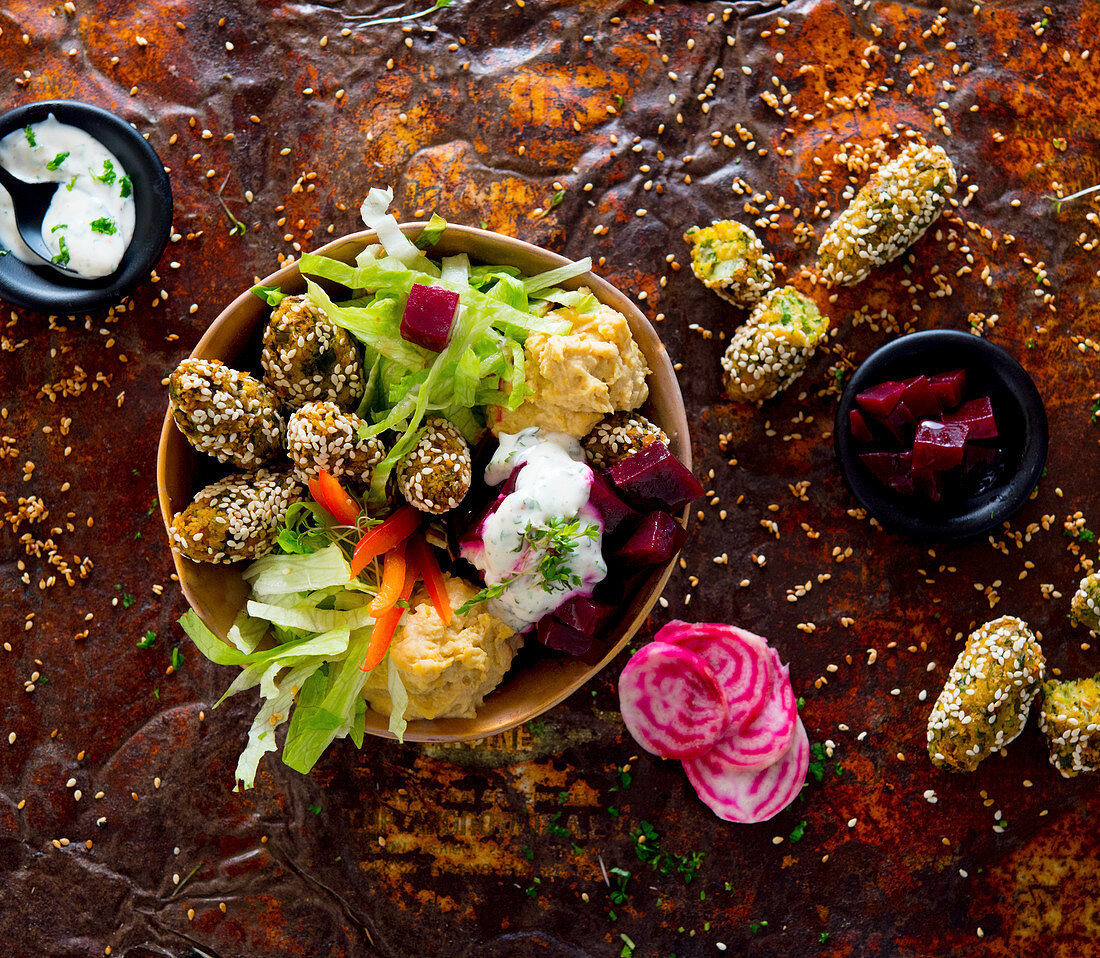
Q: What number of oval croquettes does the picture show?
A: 12